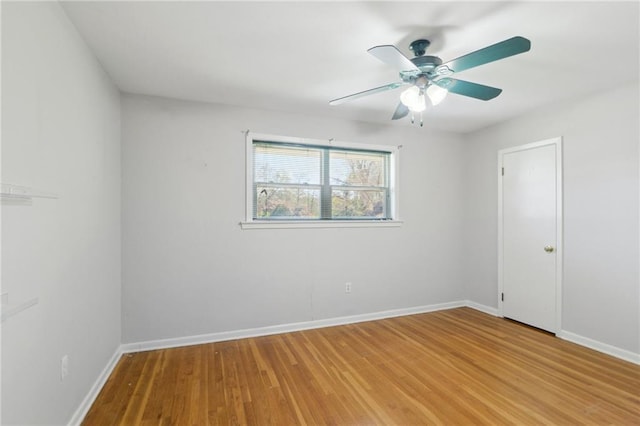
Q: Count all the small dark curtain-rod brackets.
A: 3